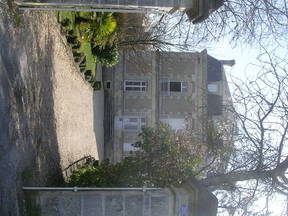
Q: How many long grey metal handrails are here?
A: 2